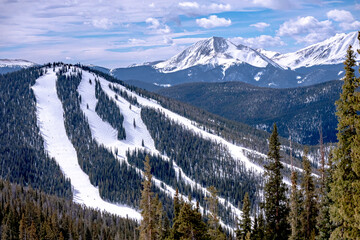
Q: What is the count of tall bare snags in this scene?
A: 2